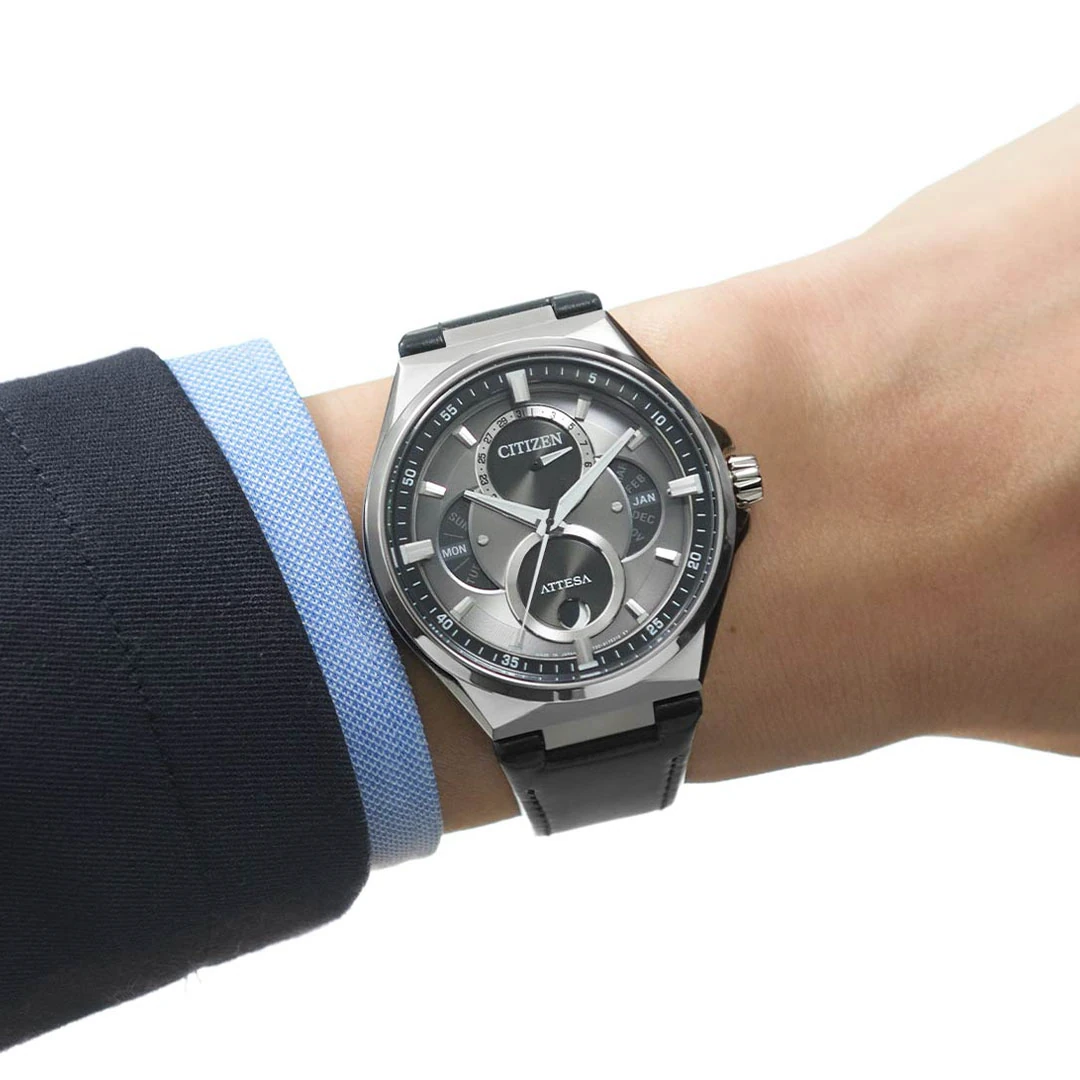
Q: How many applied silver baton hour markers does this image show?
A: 12